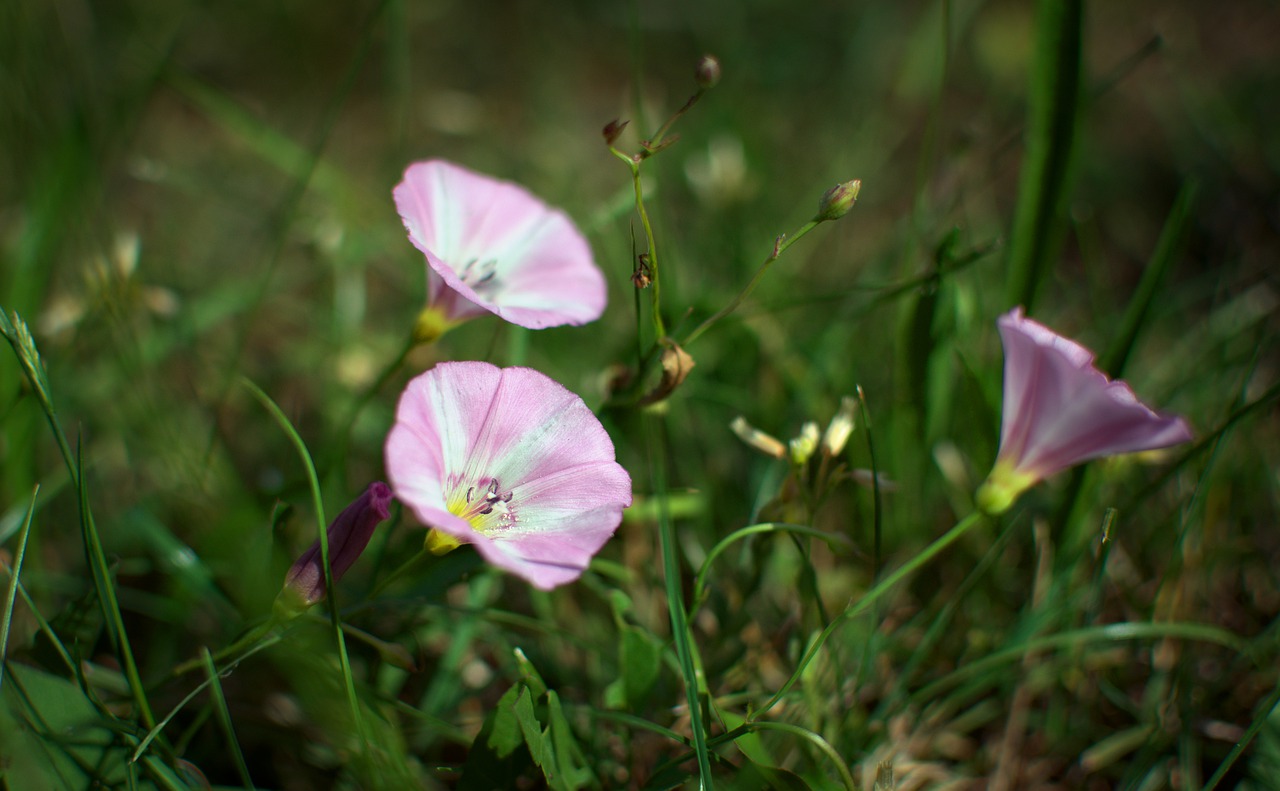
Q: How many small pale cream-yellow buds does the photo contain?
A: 3